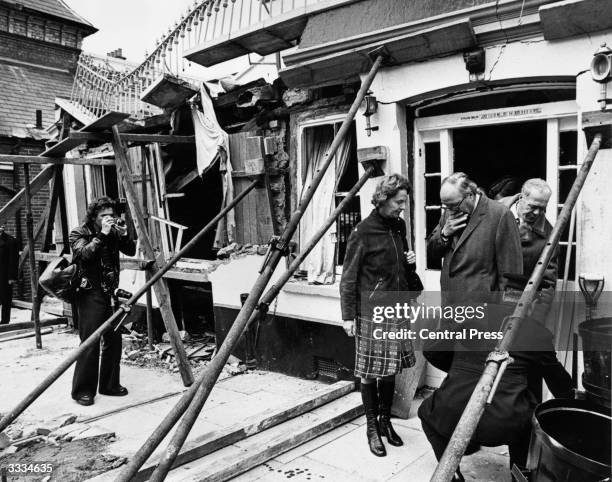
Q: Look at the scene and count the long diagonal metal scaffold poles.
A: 4